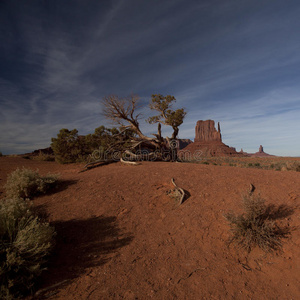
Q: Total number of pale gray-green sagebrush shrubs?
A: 3